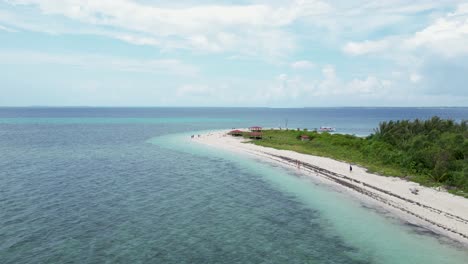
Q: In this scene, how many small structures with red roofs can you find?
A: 4